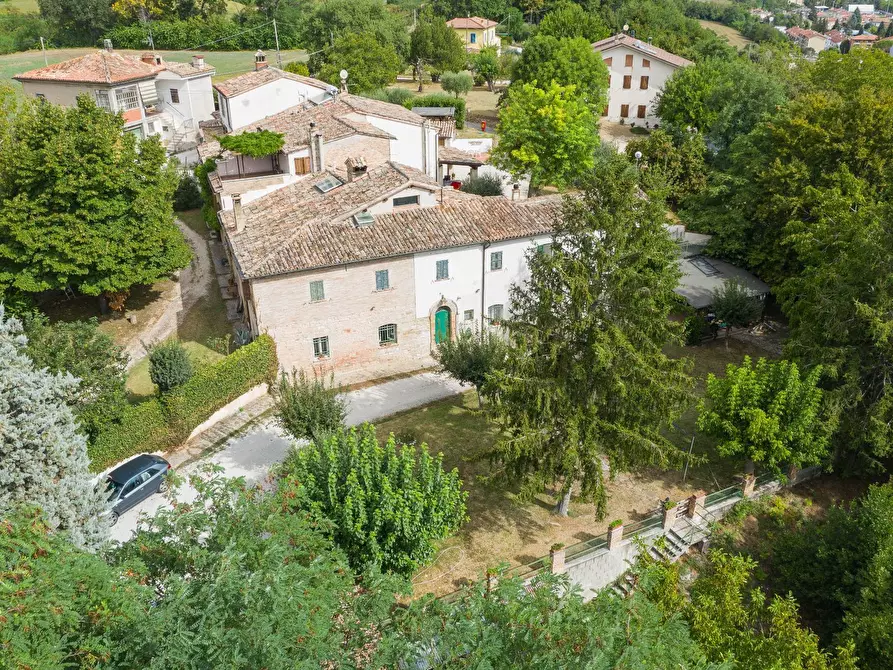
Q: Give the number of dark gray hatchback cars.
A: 1